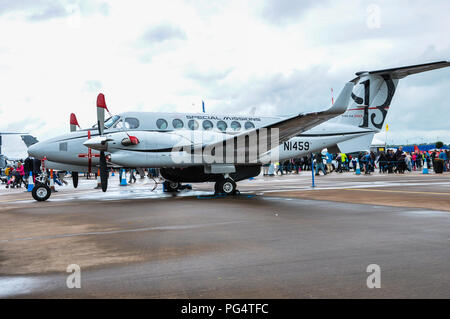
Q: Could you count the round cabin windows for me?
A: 7